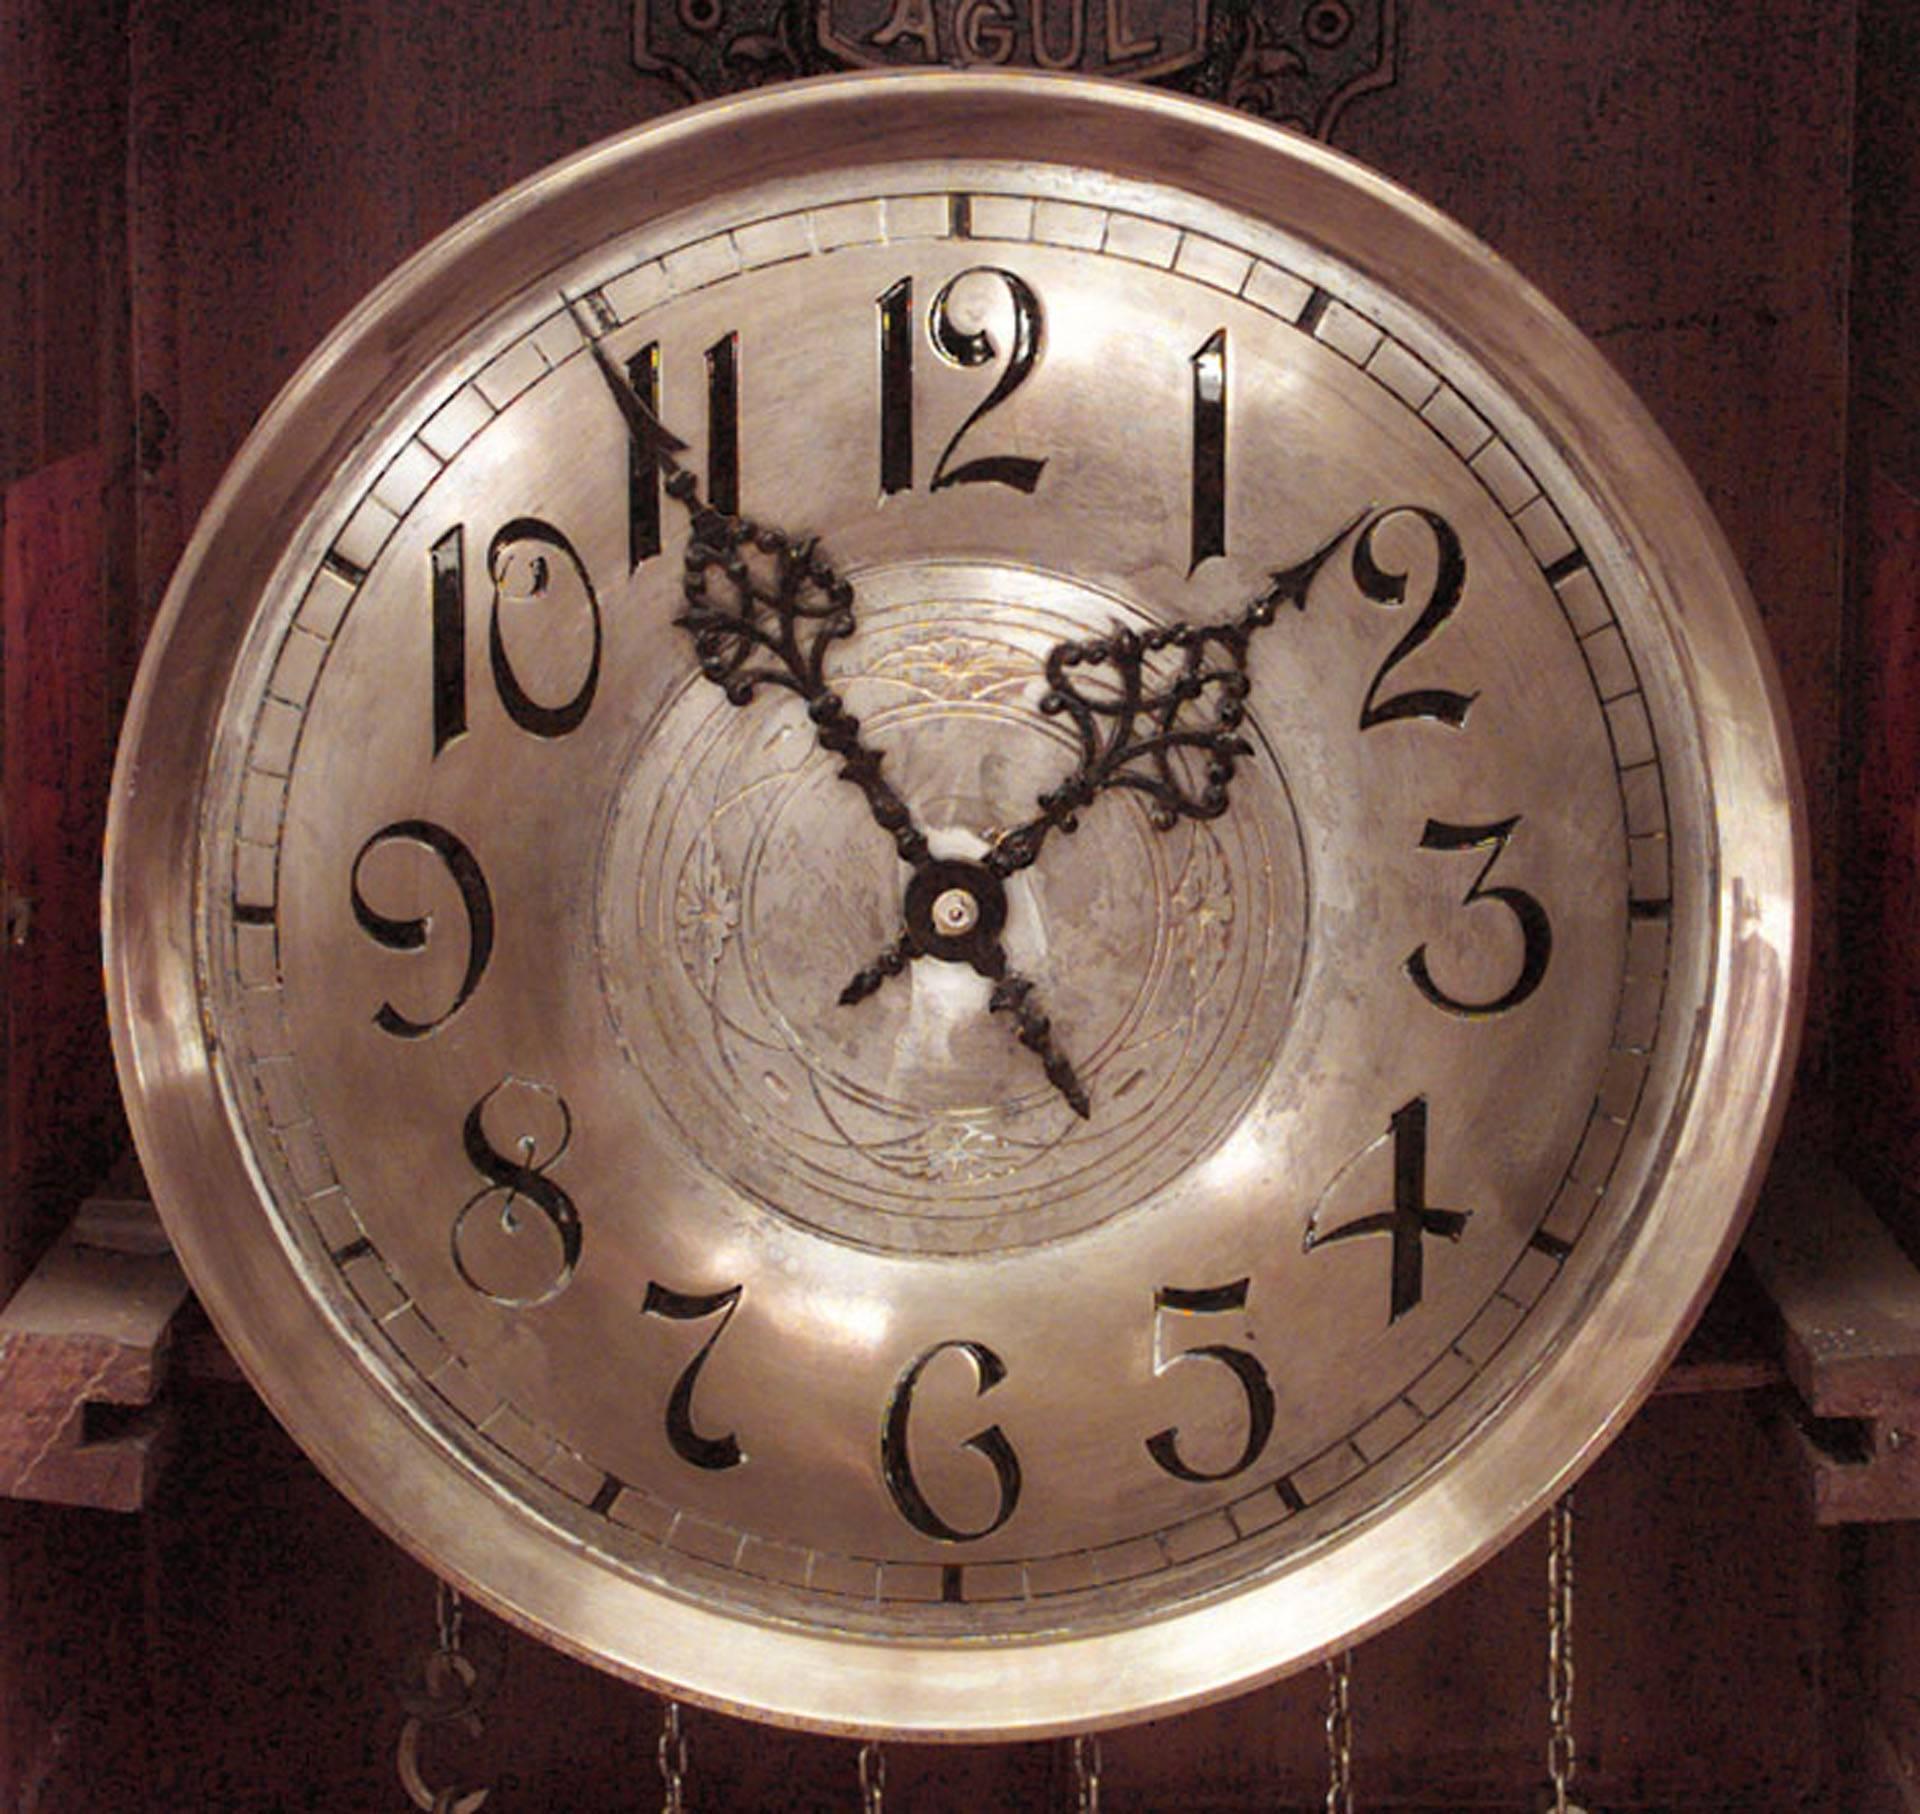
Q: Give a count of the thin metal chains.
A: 6